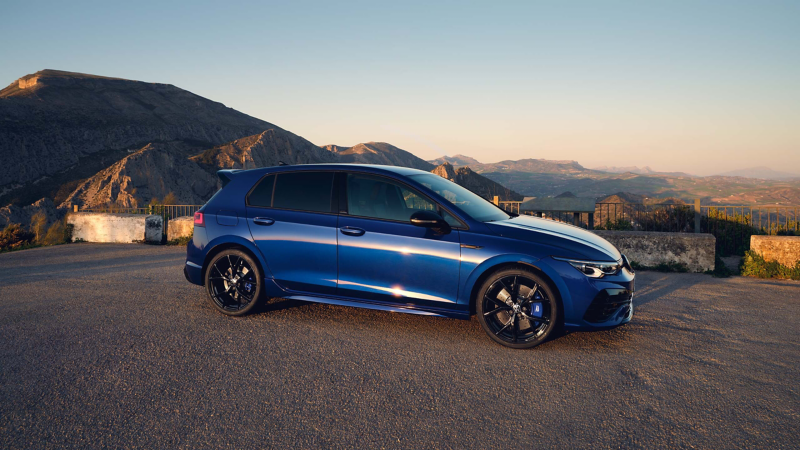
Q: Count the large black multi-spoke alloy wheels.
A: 2